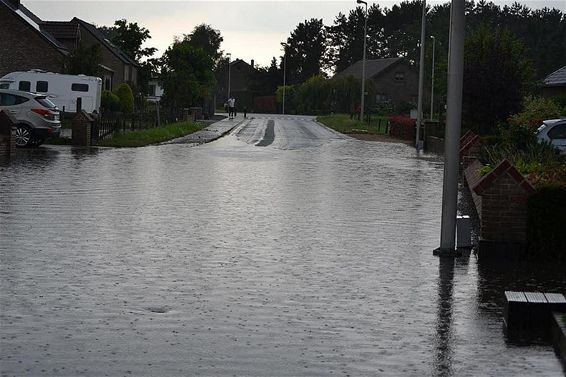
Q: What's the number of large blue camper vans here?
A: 0